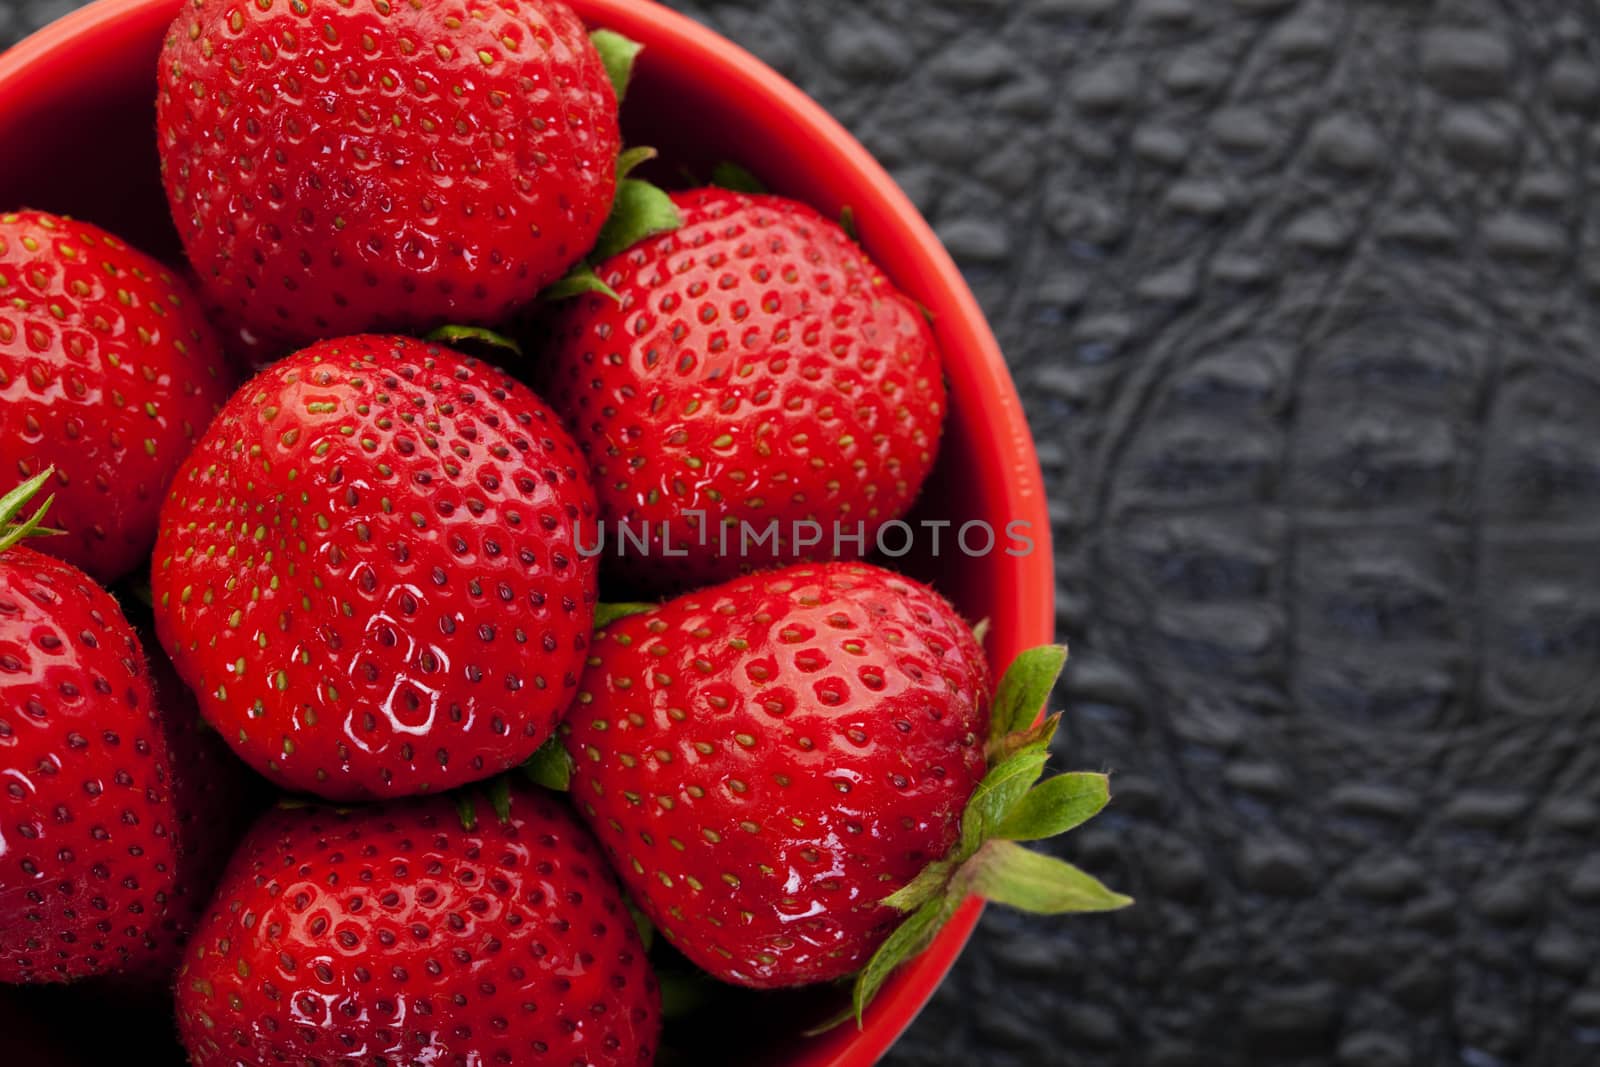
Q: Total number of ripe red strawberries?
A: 7